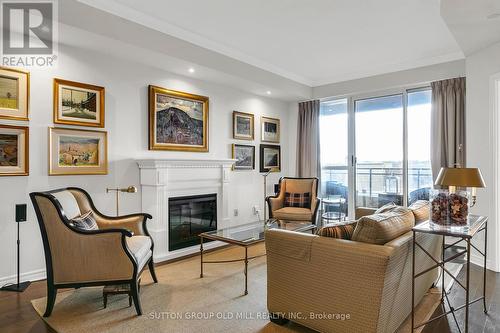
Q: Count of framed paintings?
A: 9